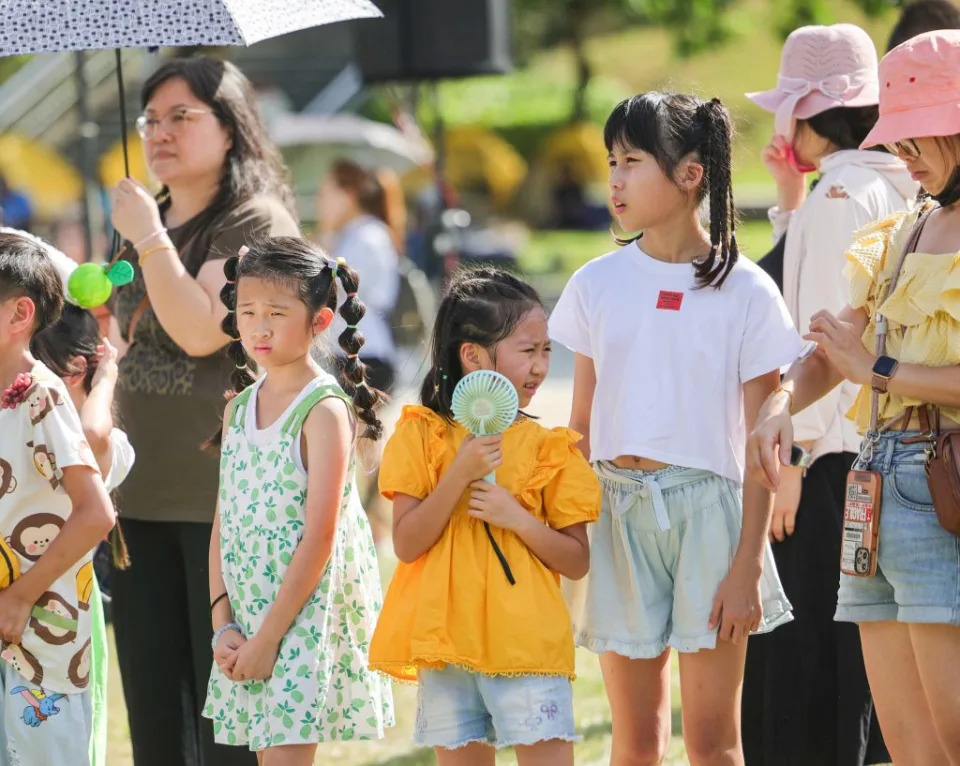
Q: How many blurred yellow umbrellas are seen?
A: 4